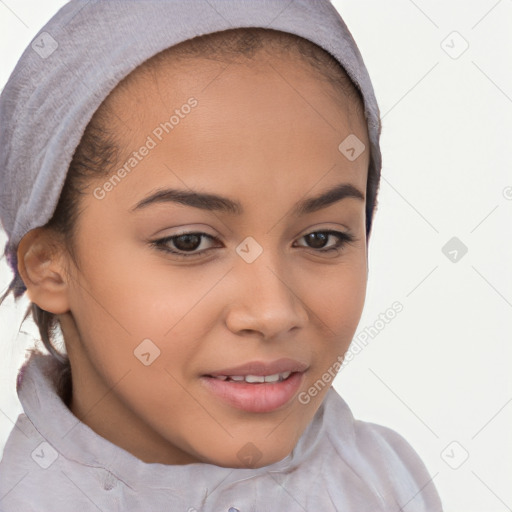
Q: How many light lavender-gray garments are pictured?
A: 2